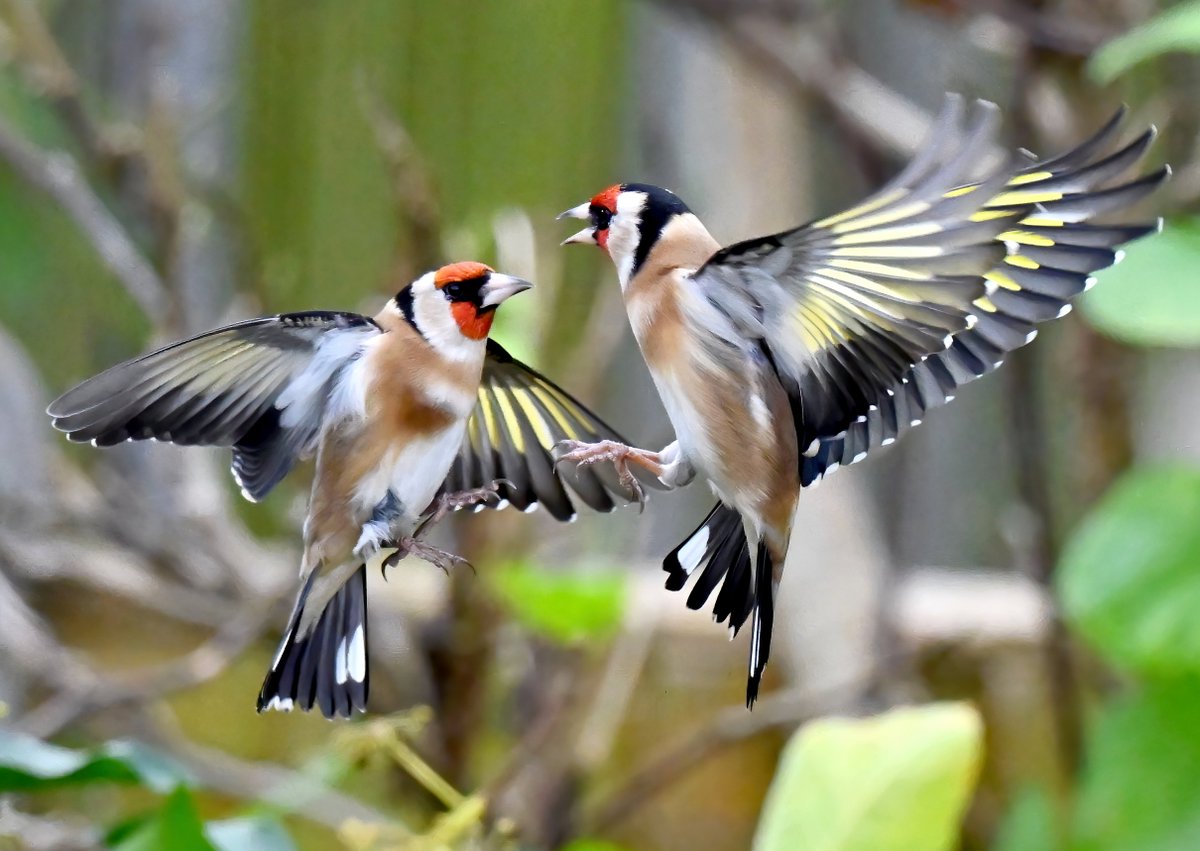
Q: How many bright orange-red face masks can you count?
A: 2